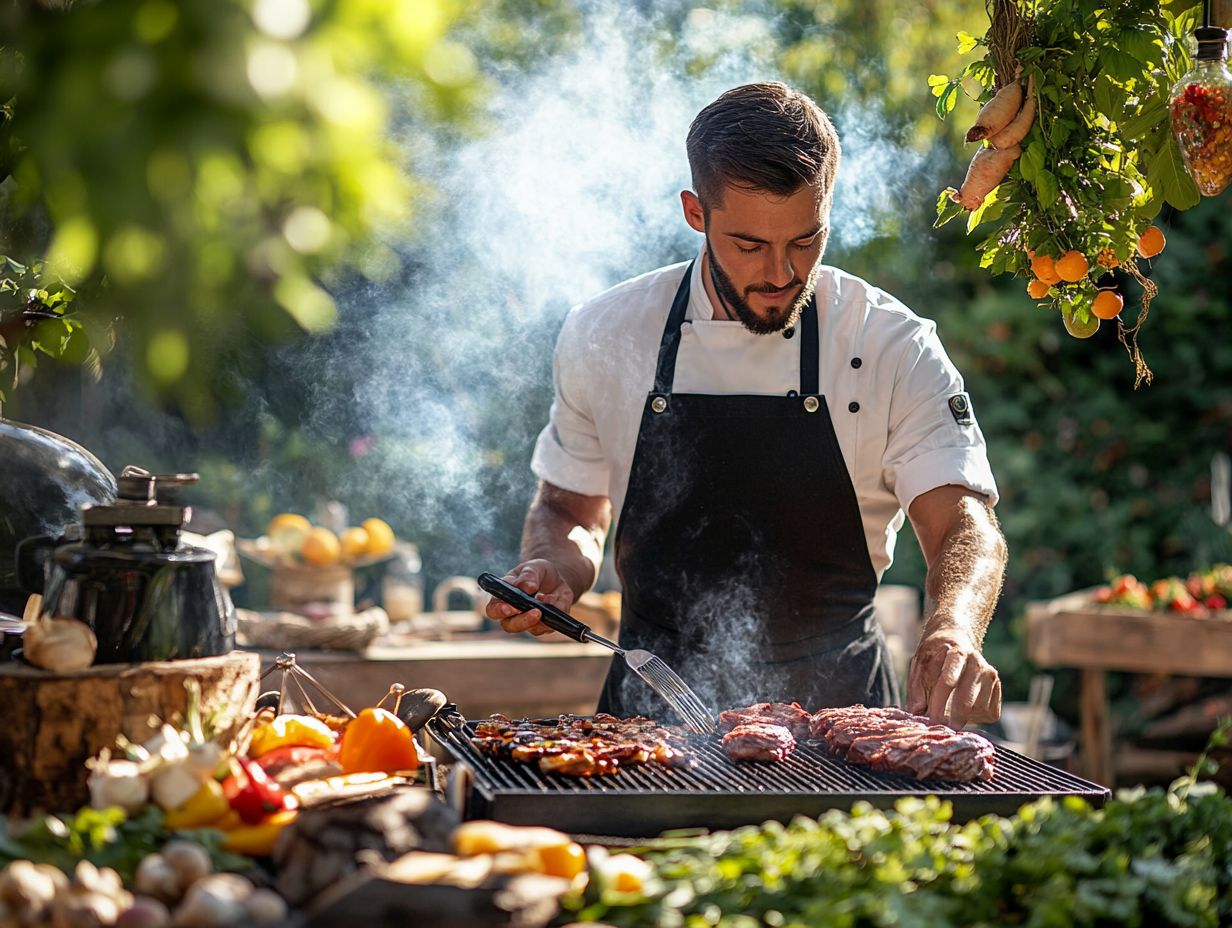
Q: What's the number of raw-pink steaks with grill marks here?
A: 0